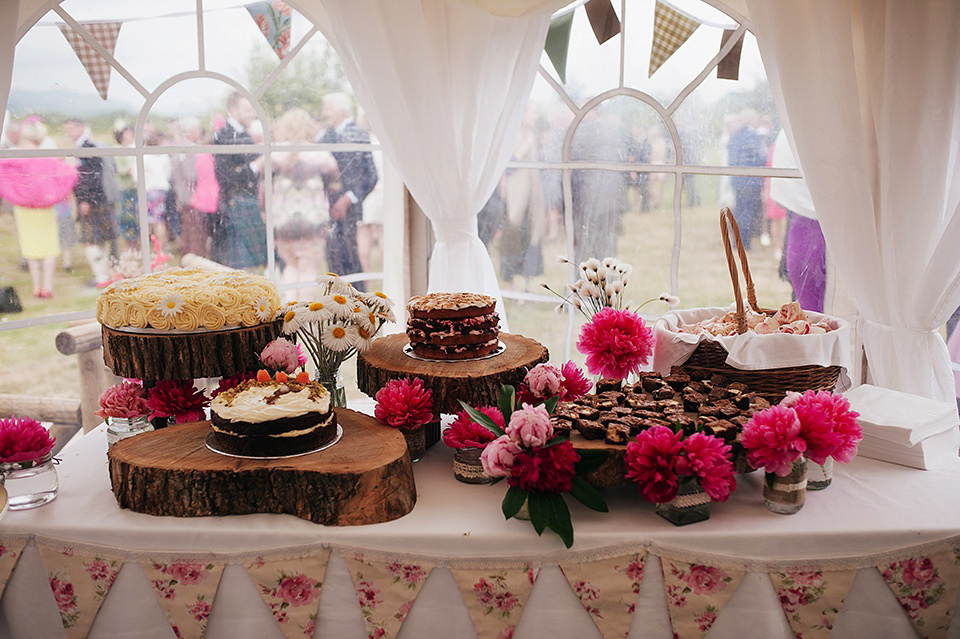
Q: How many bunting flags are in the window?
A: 6